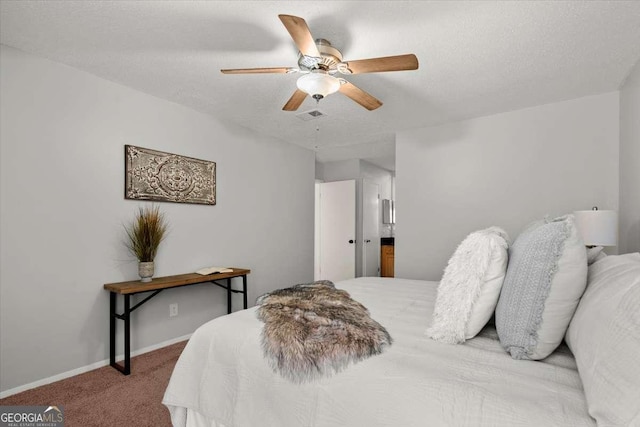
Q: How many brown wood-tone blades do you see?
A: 5